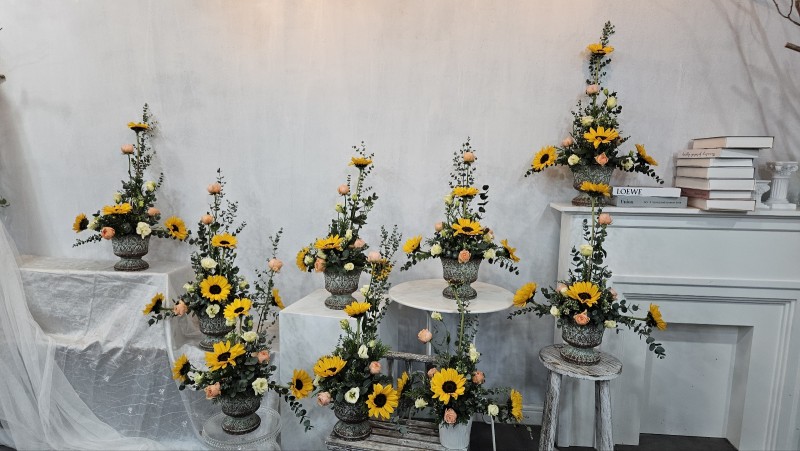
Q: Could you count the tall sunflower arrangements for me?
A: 9